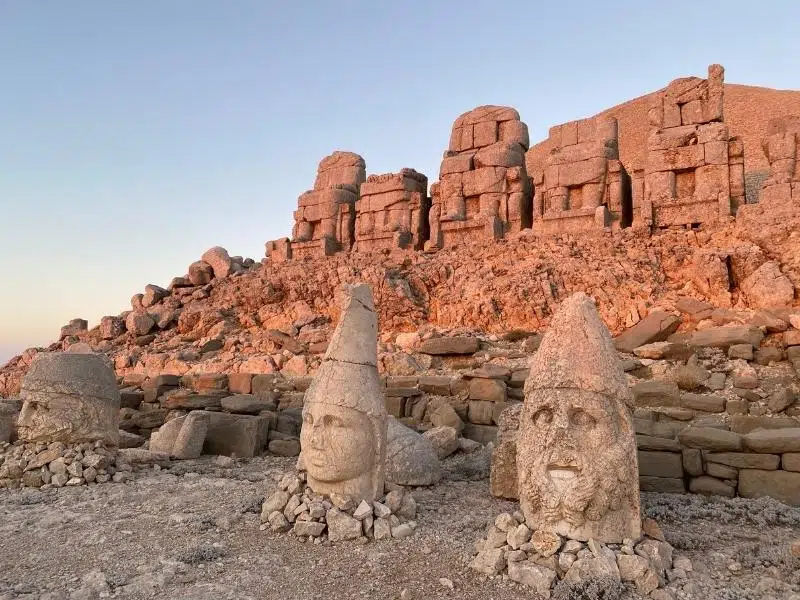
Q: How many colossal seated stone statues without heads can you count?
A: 5